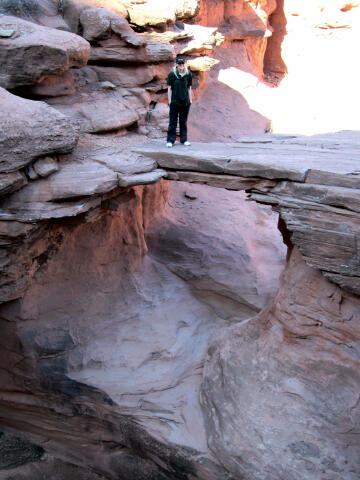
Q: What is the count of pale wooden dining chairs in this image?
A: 0